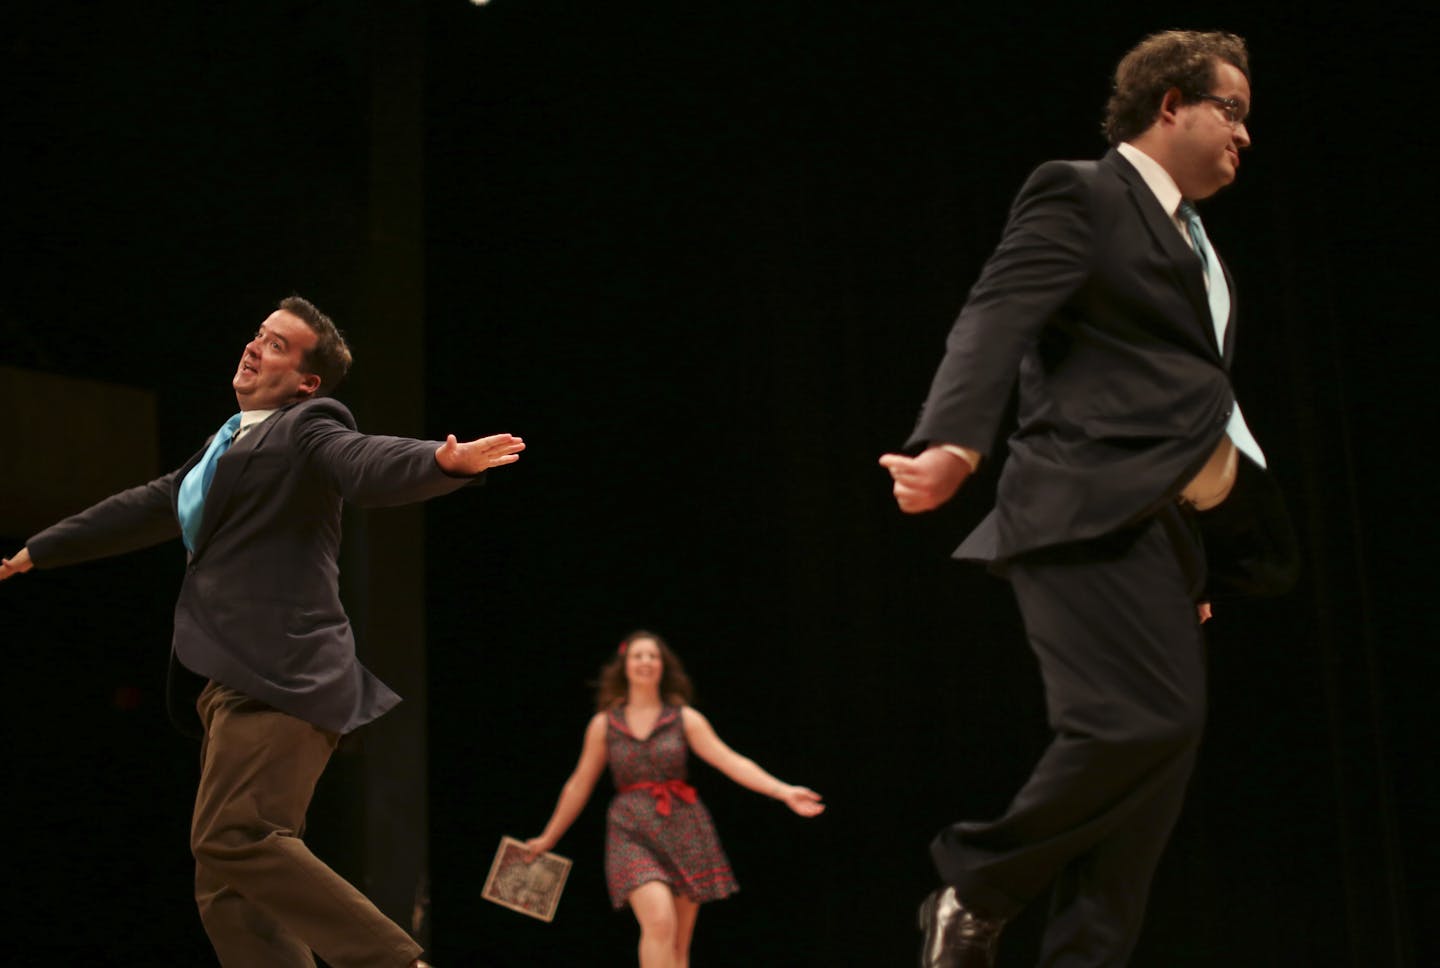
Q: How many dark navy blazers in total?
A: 2